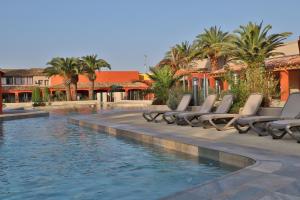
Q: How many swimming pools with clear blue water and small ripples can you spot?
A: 1